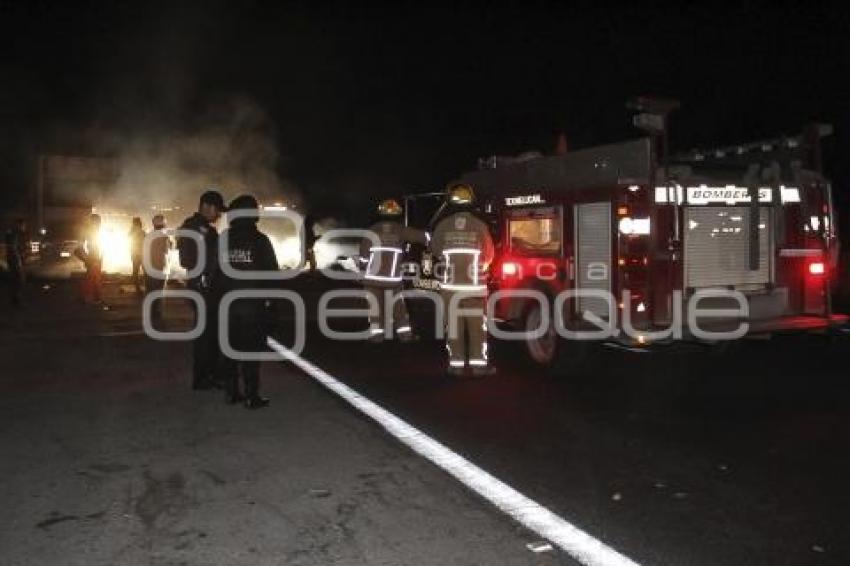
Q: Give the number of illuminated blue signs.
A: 0